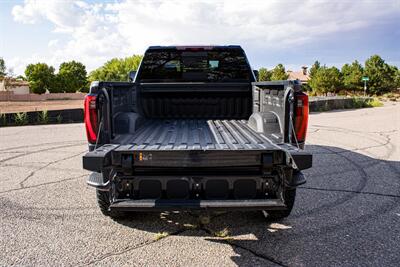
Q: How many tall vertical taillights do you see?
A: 2